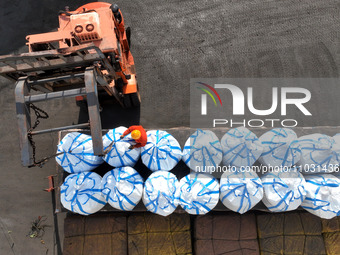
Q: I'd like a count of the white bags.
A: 14